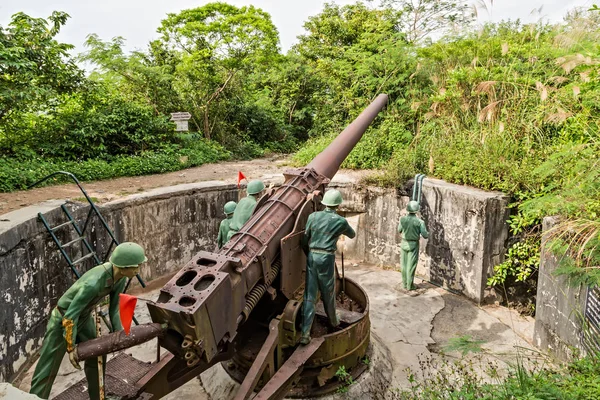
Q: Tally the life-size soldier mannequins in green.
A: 5